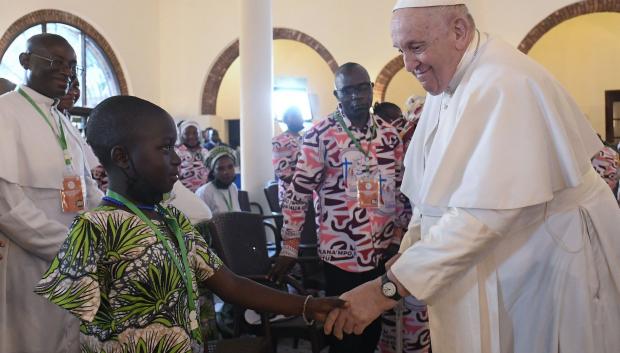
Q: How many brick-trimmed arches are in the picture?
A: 4